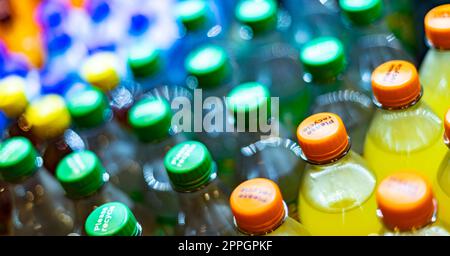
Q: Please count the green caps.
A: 13